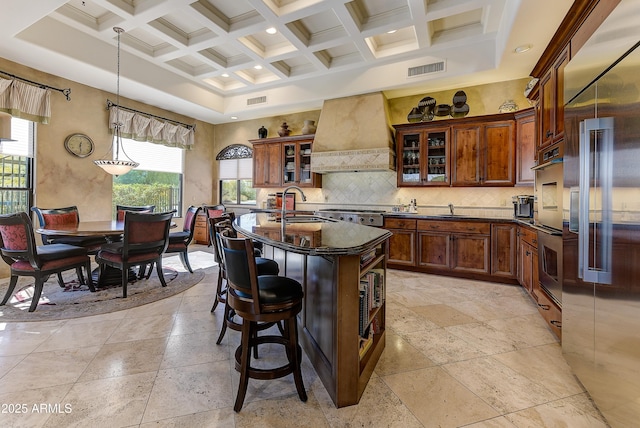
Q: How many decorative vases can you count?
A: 3